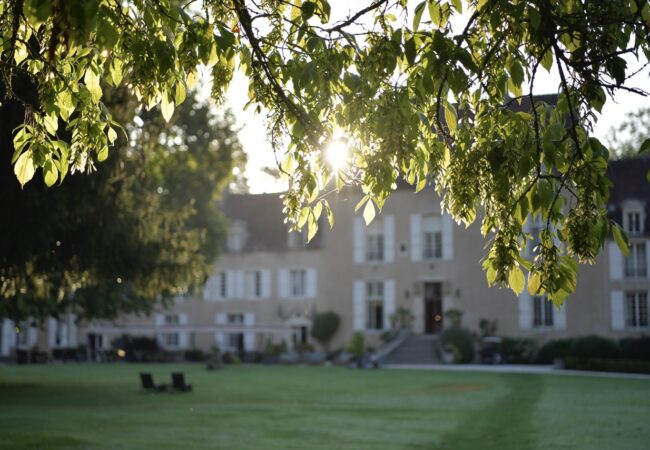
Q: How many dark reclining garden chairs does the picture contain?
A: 2